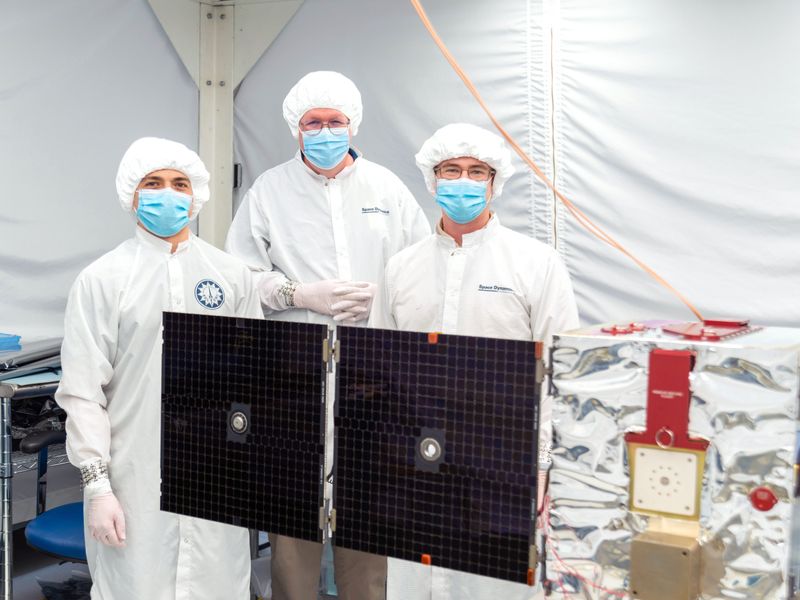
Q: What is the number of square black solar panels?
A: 2